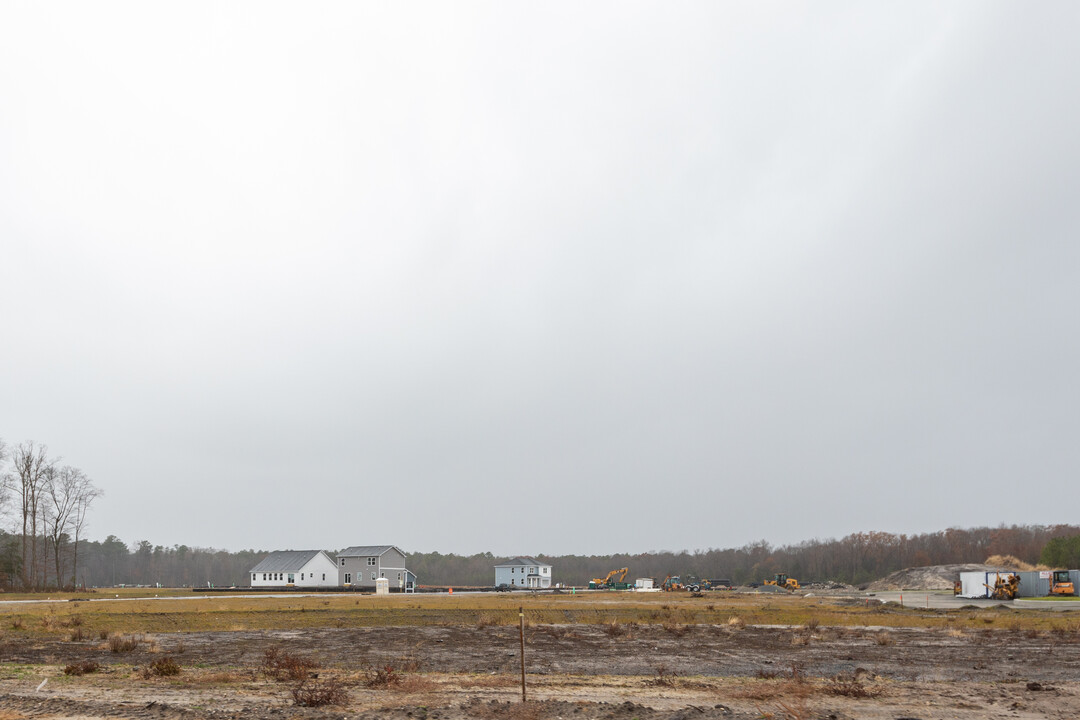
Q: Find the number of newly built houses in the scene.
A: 3